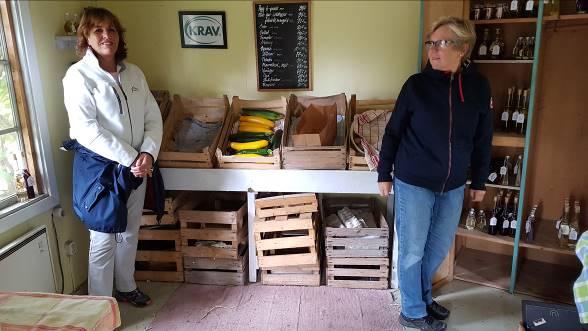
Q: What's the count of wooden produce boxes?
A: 14